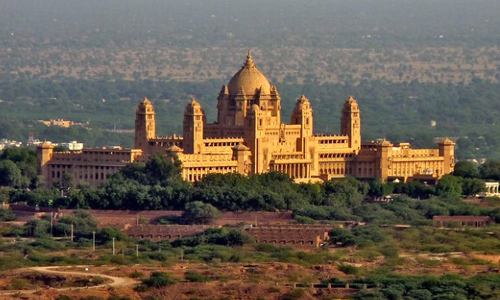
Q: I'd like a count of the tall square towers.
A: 4